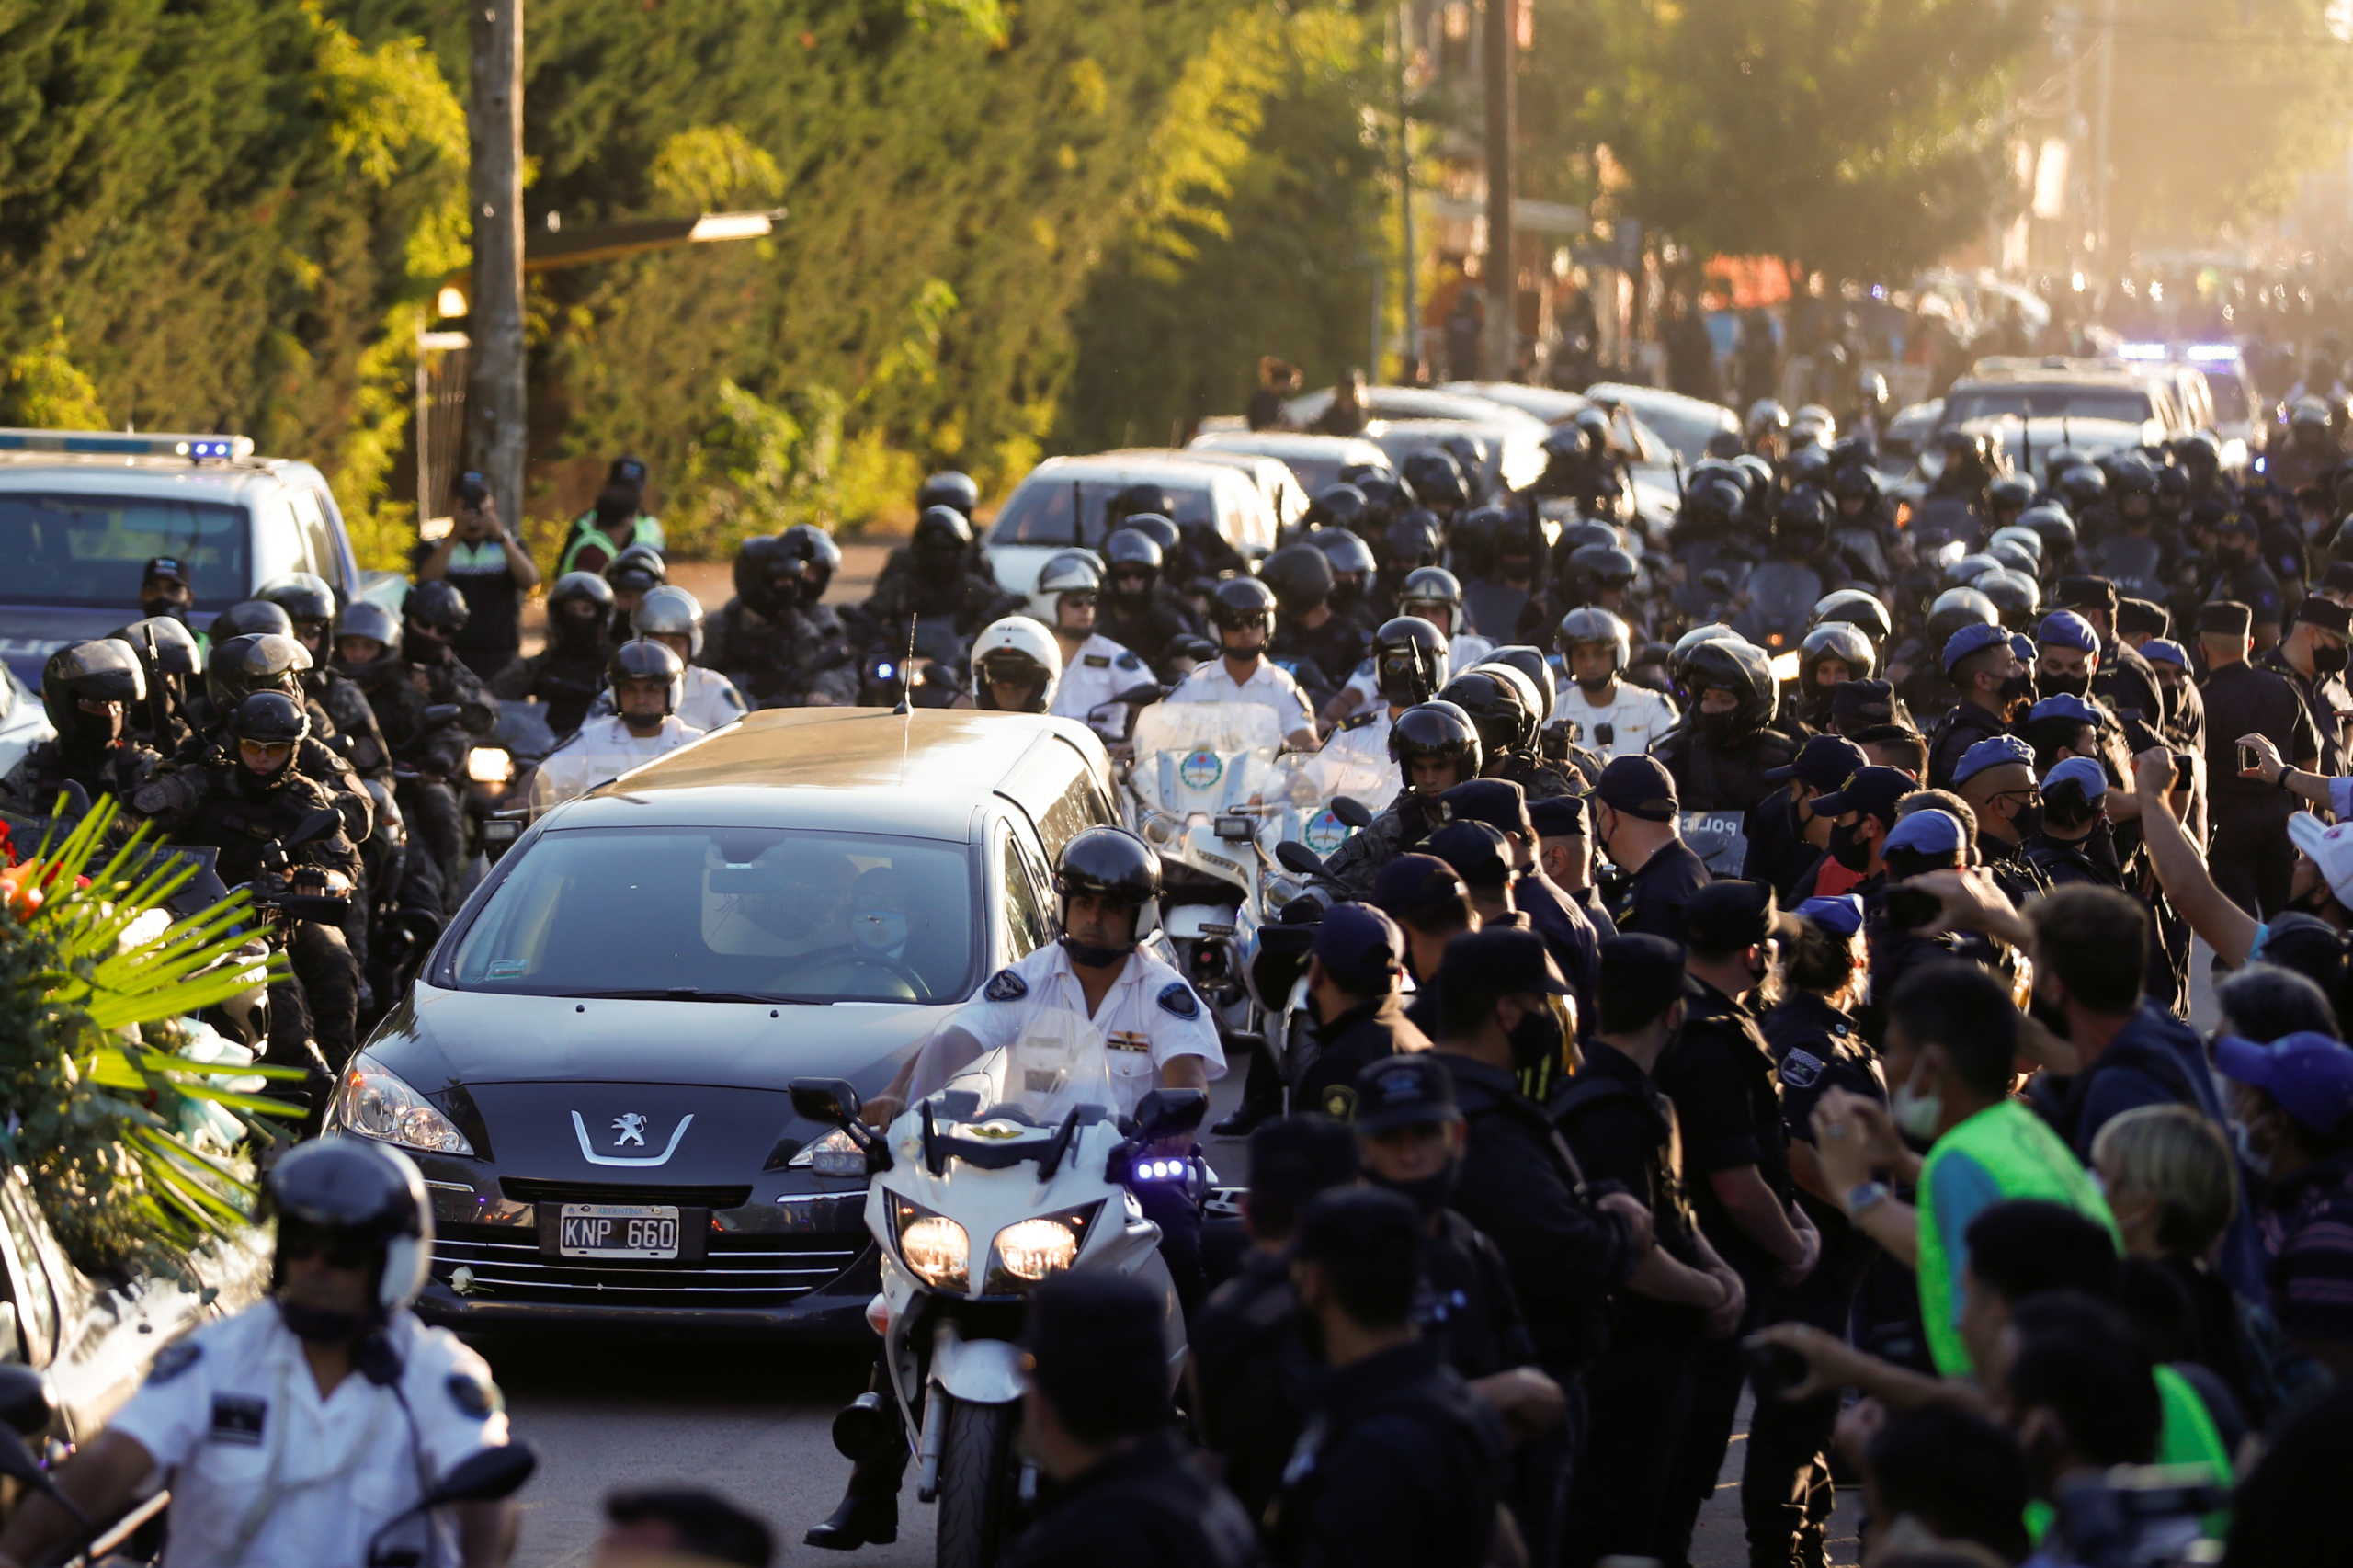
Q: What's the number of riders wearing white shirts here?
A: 9